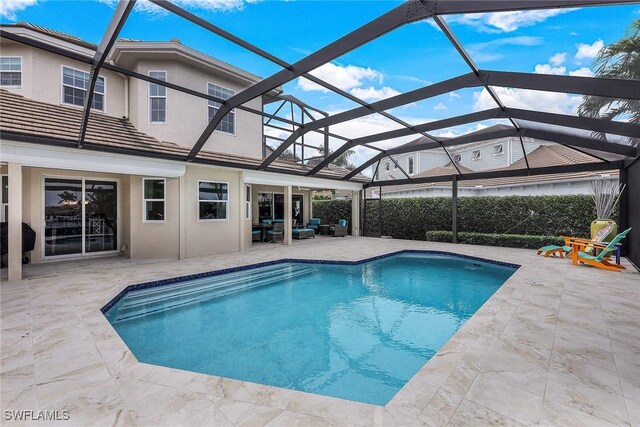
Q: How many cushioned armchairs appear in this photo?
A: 2